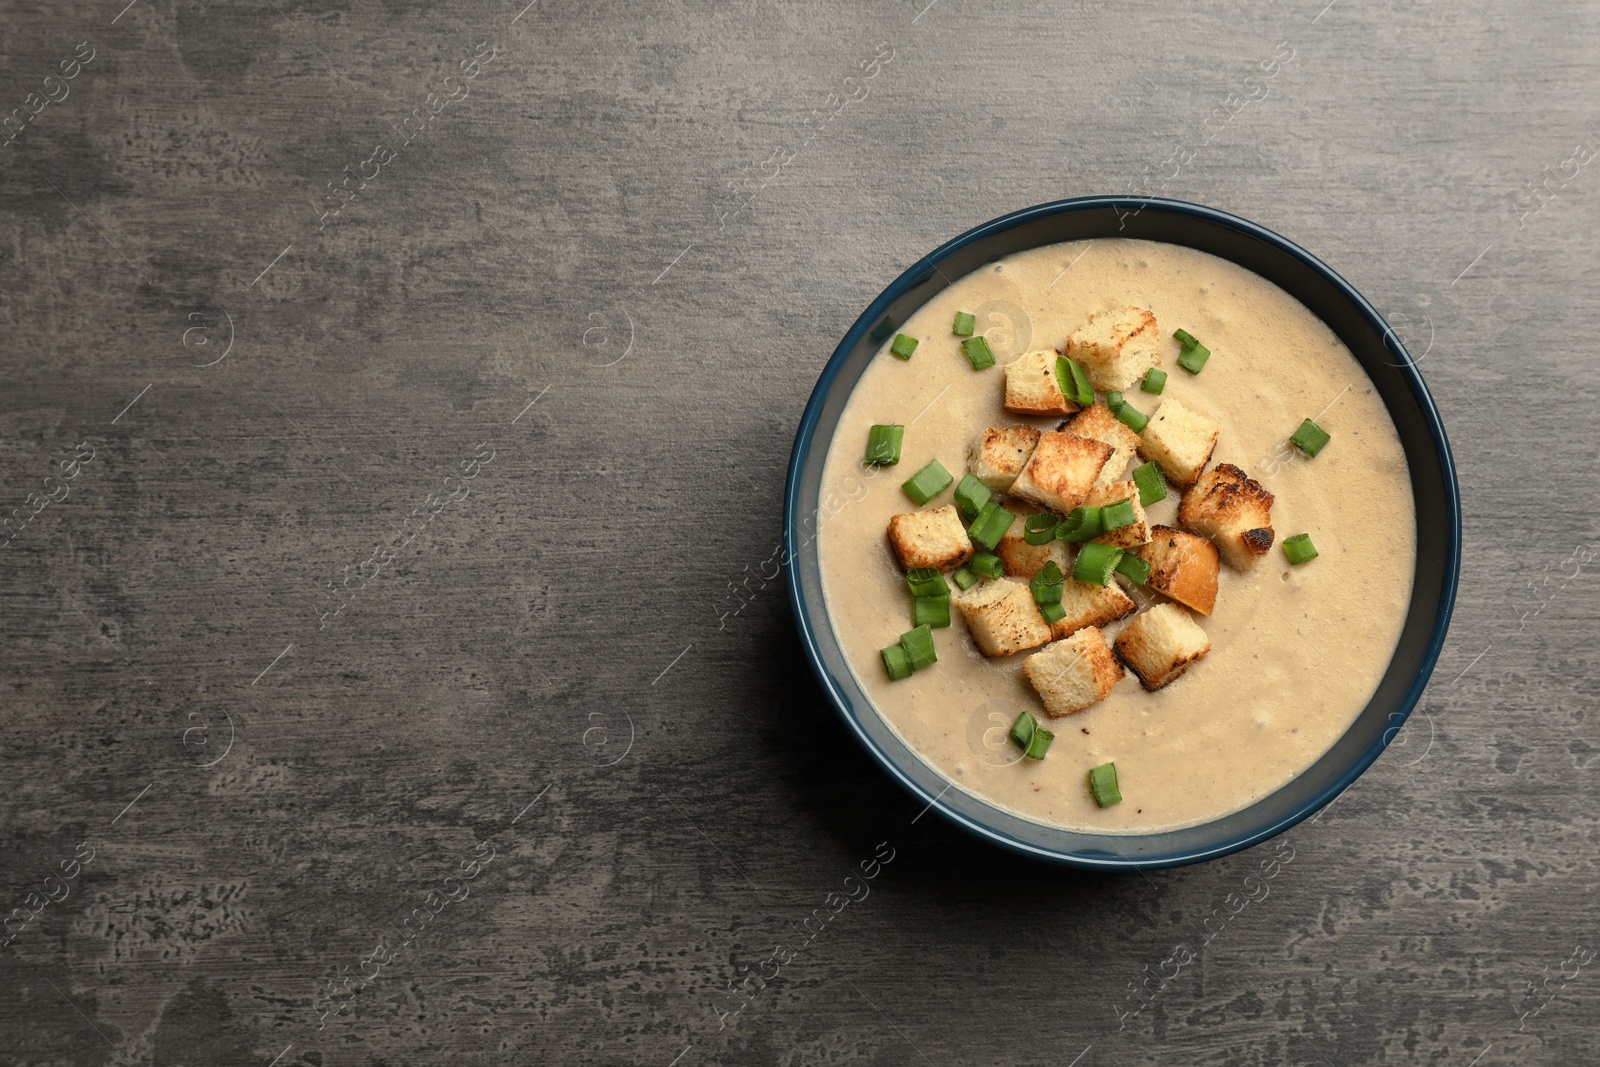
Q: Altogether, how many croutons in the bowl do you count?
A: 15